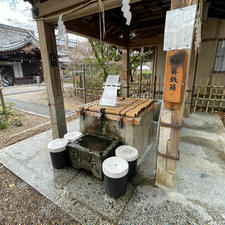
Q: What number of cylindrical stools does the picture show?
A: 4